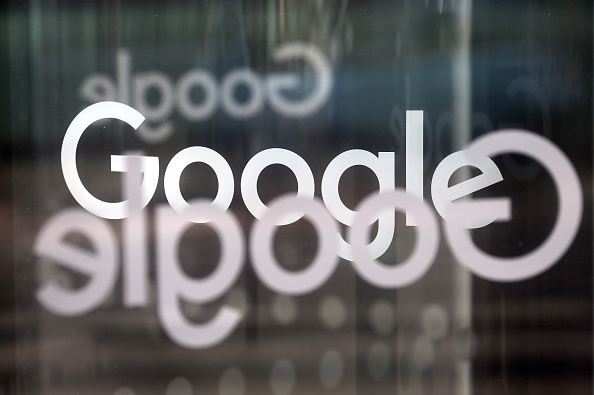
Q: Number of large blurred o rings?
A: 2